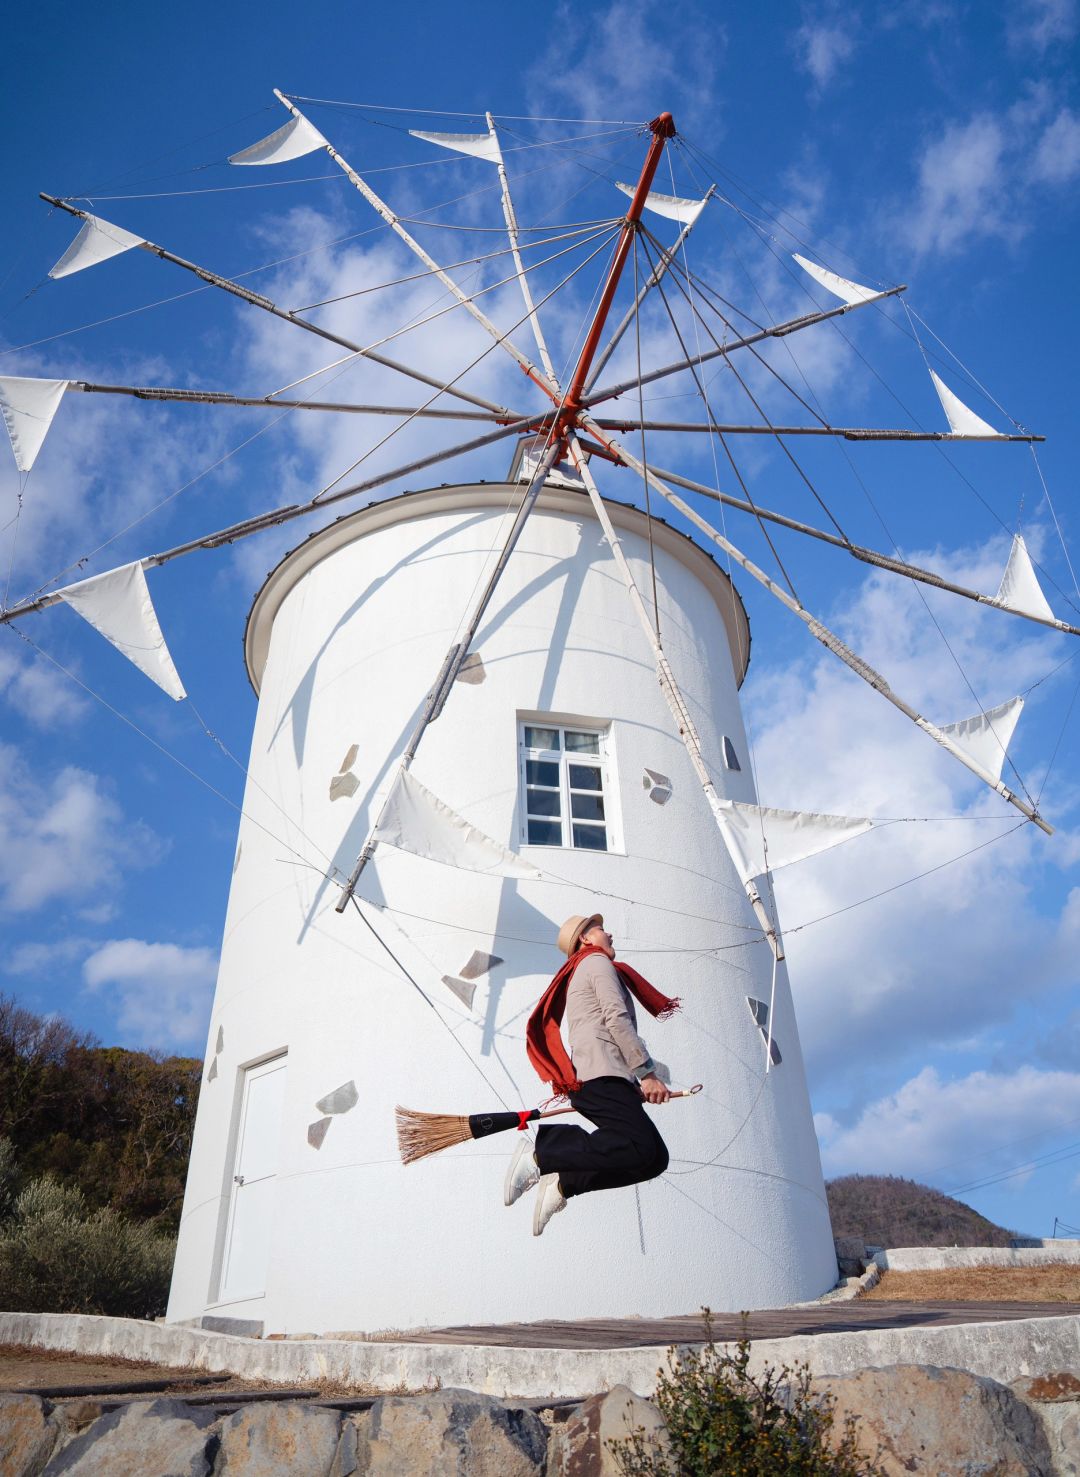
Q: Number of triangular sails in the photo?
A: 12